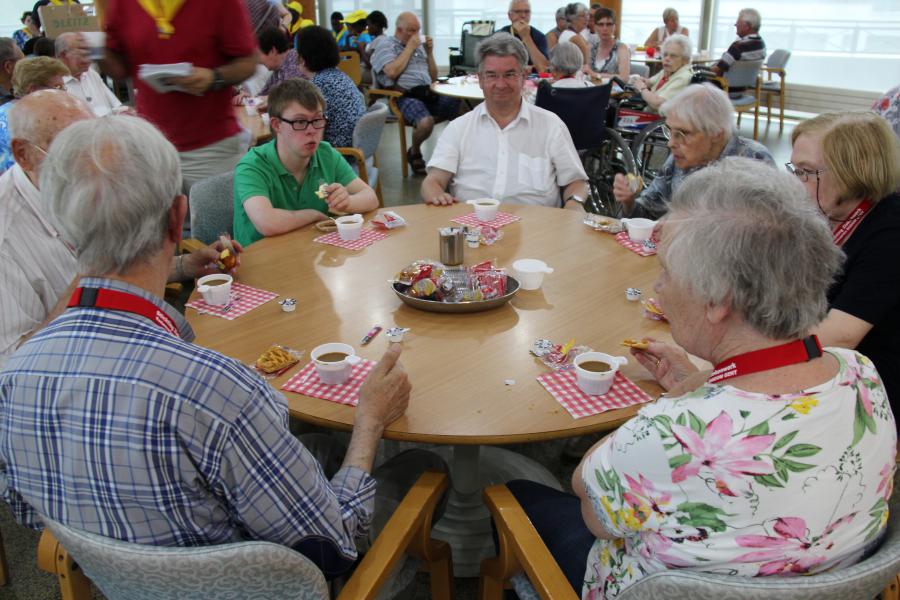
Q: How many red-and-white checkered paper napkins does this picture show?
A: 6